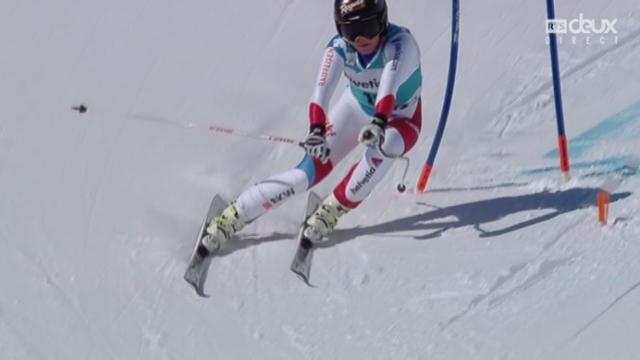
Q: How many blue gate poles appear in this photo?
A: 2